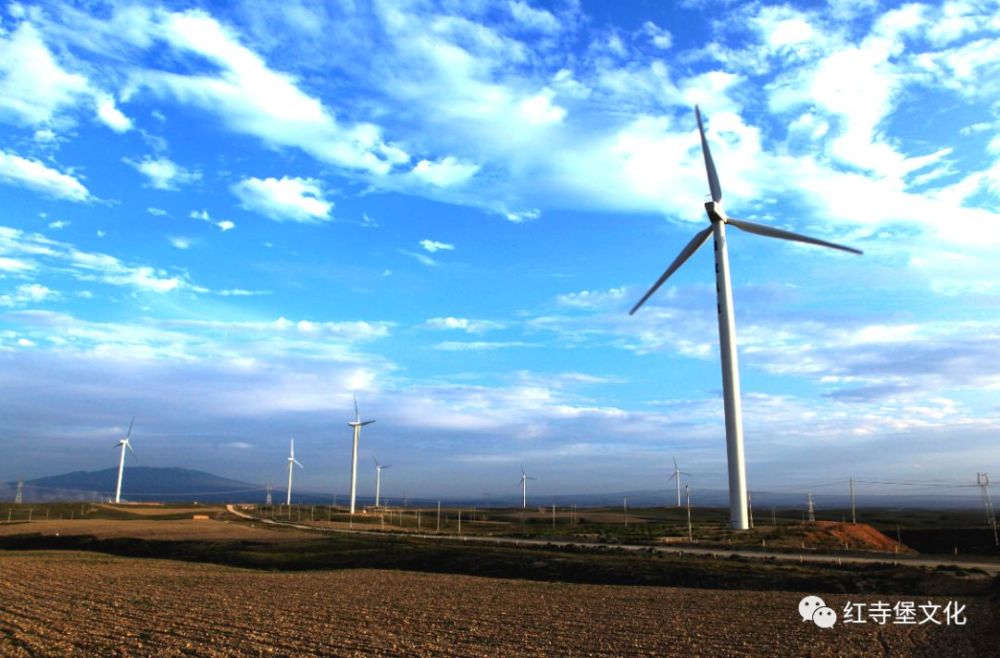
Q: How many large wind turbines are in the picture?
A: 7